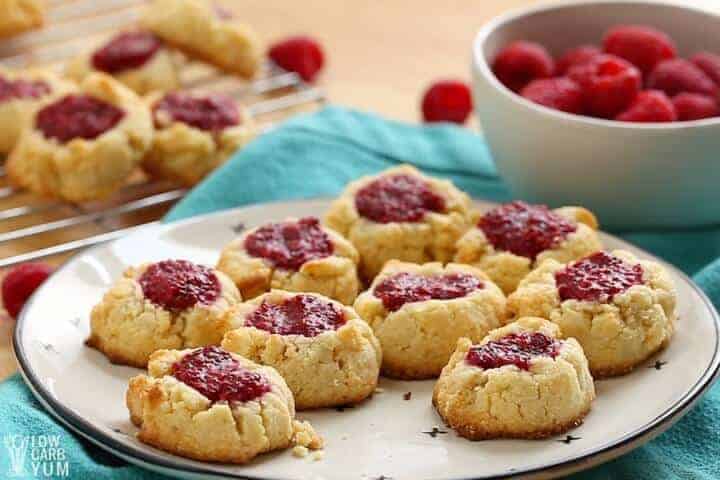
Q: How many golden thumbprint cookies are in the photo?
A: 15